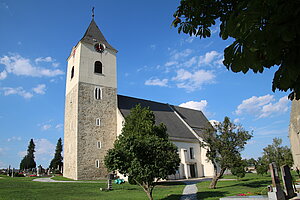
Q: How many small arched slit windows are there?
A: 3